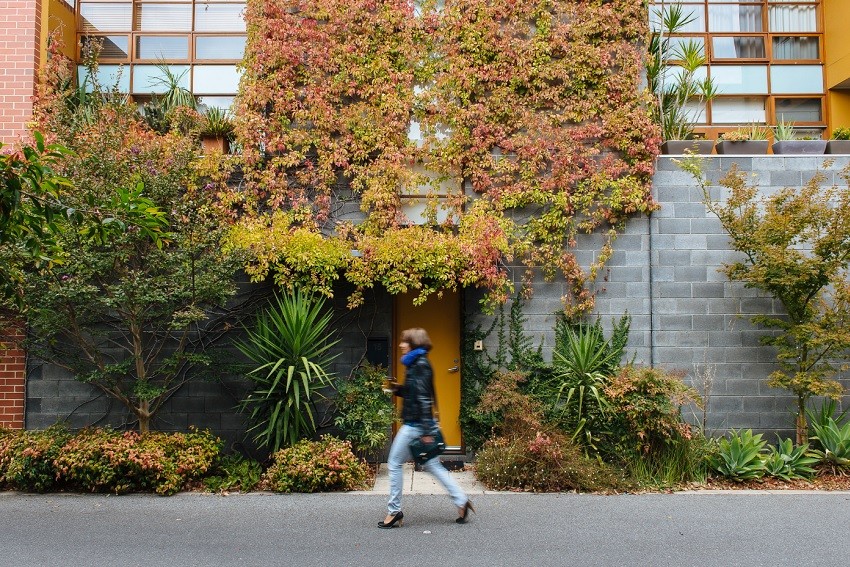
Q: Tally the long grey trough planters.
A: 4